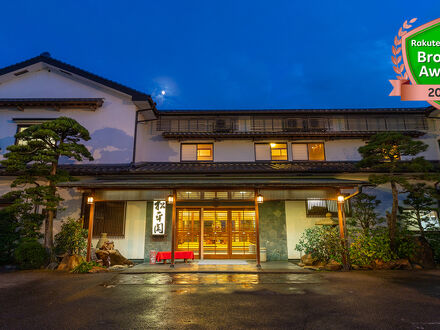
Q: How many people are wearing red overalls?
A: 0